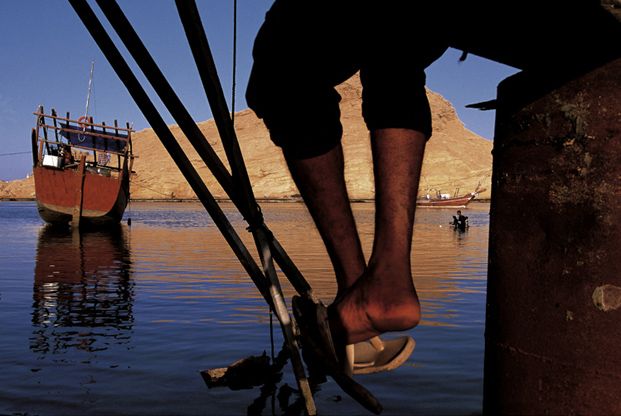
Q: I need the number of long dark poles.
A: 3